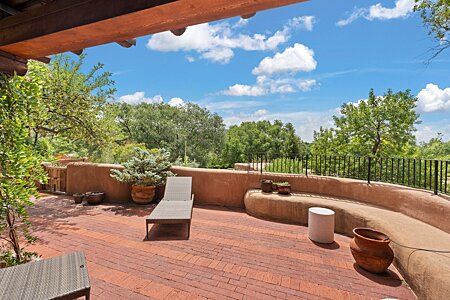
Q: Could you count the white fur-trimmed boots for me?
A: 0